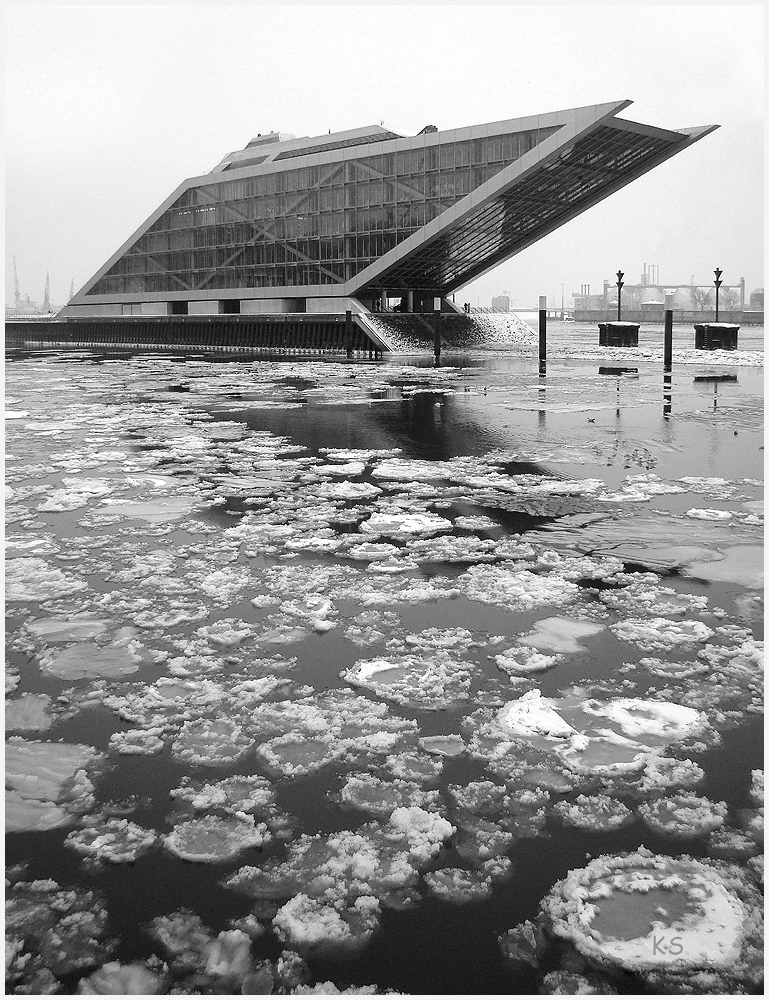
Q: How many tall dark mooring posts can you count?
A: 4